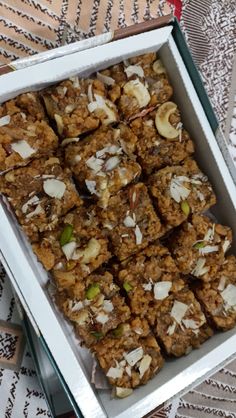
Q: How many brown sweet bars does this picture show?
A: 15